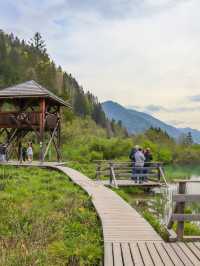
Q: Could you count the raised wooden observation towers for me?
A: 1